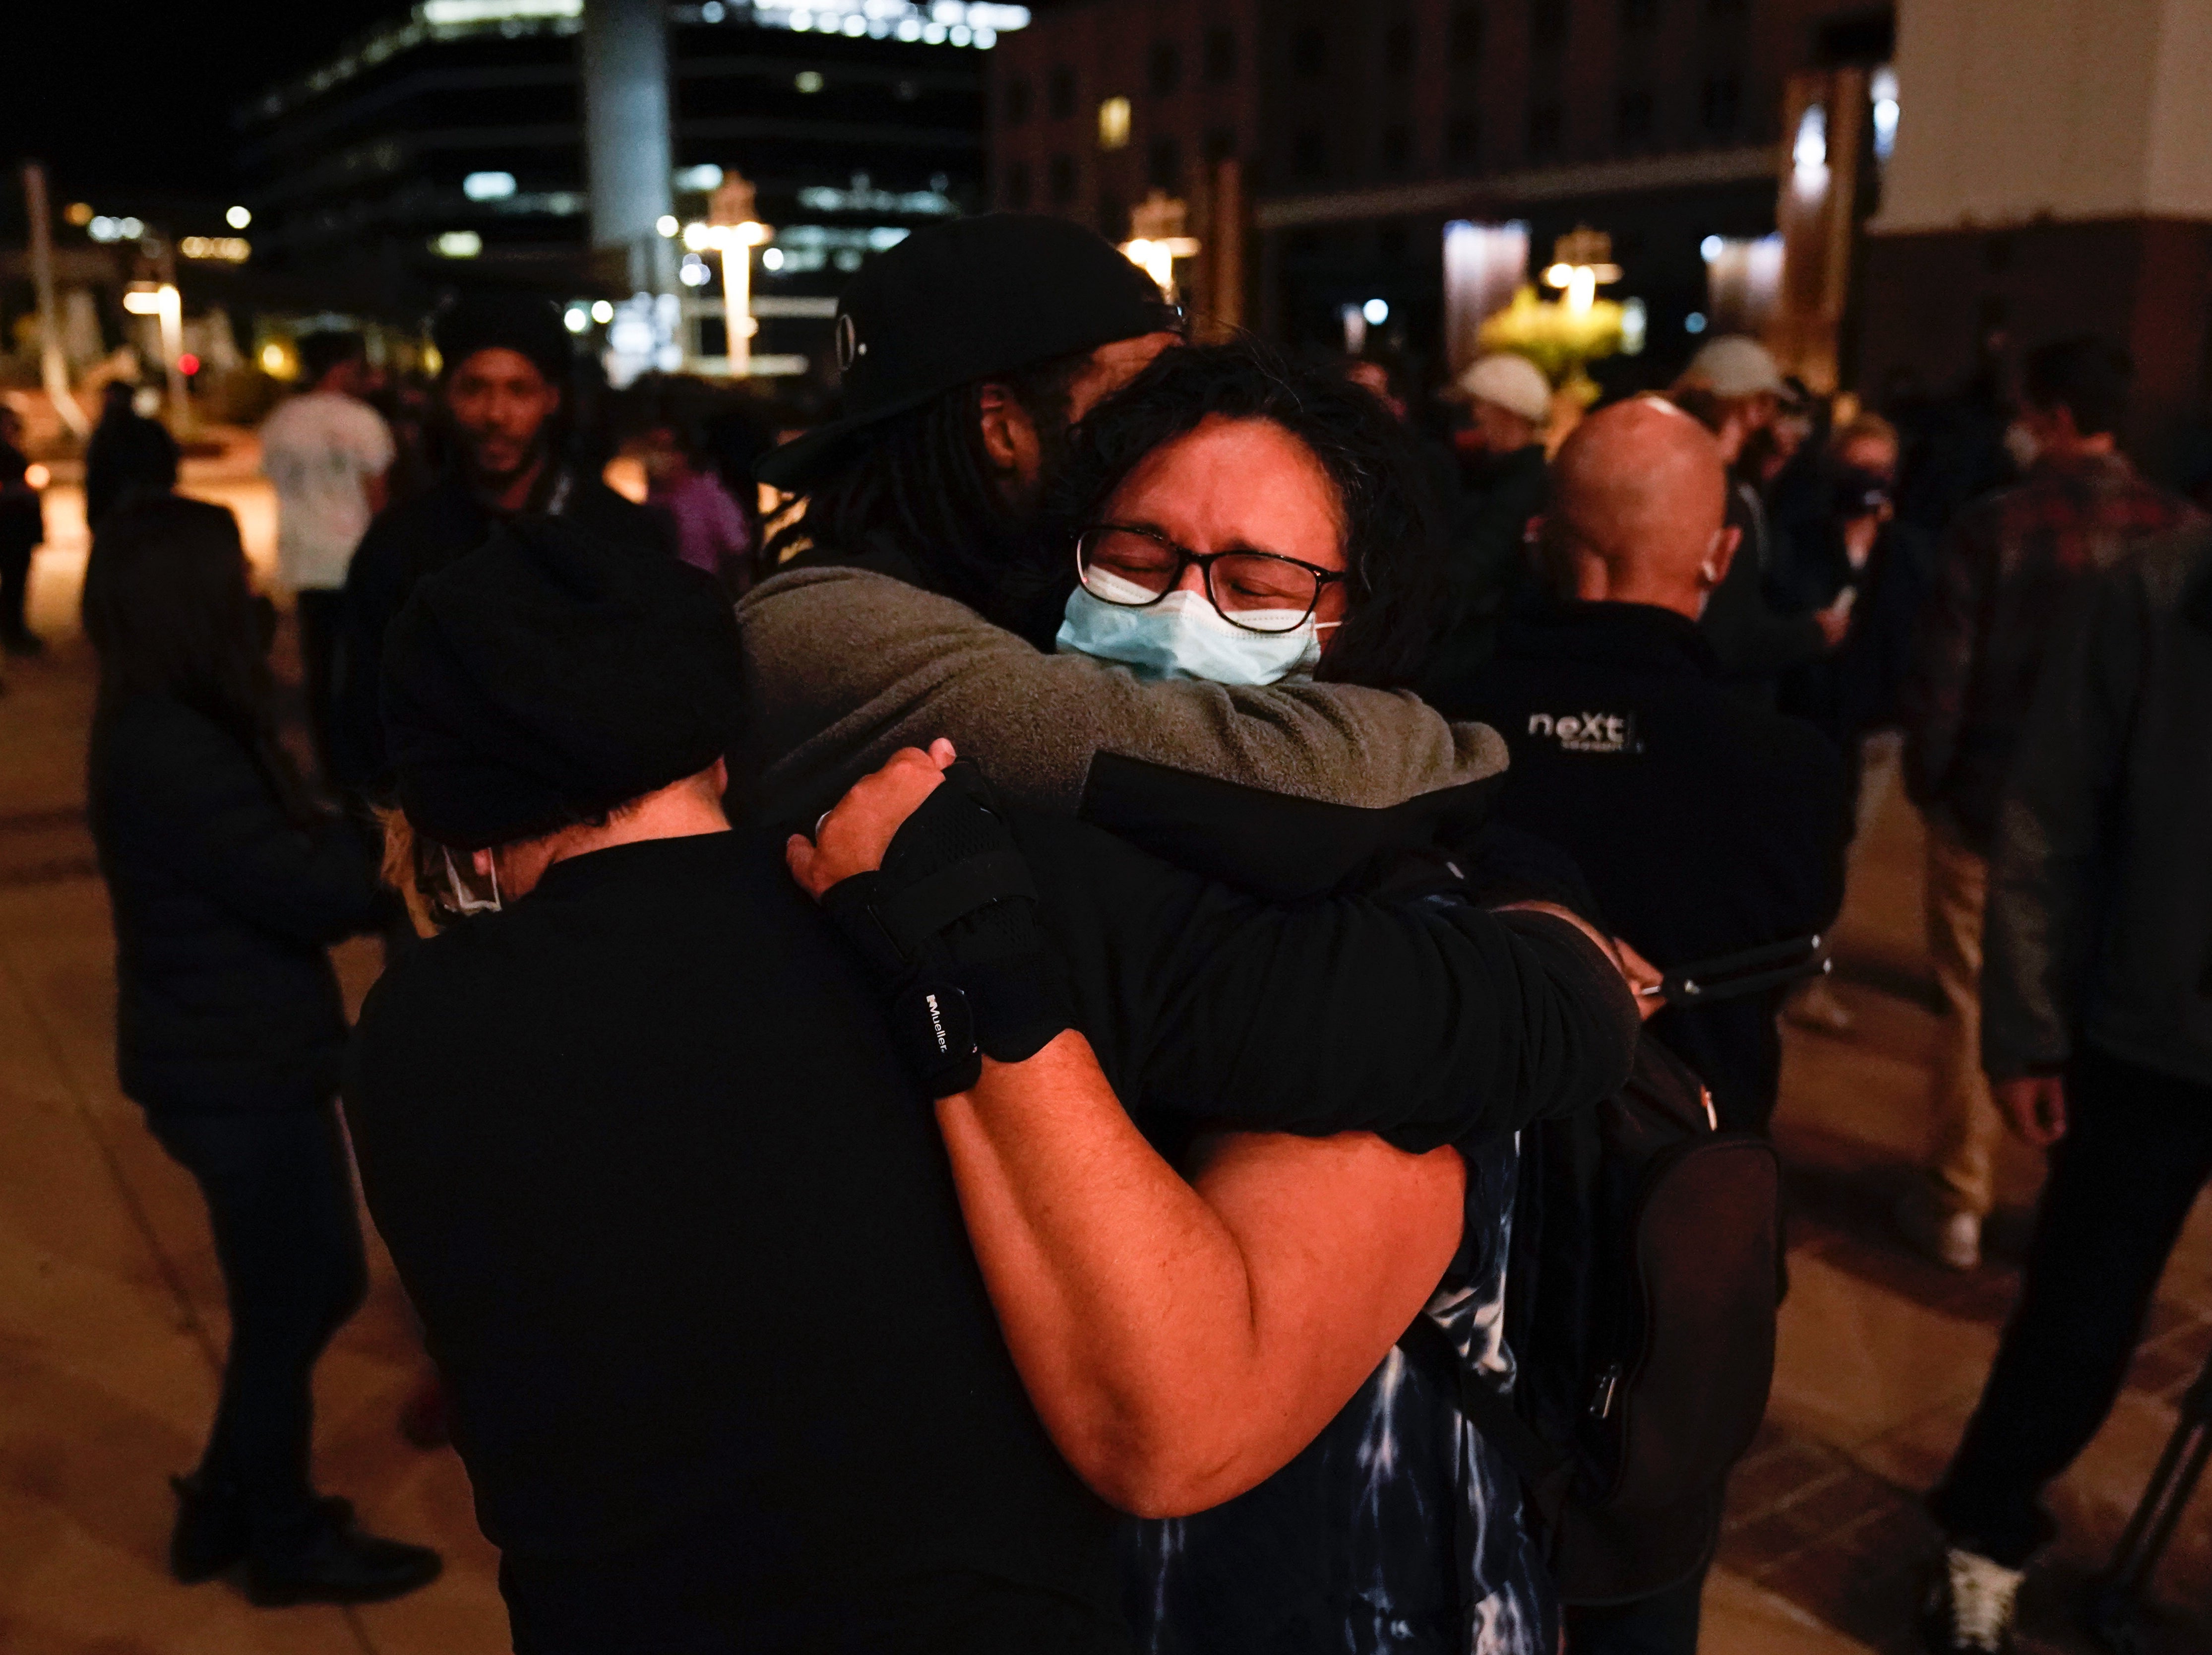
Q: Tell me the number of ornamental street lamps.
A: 4